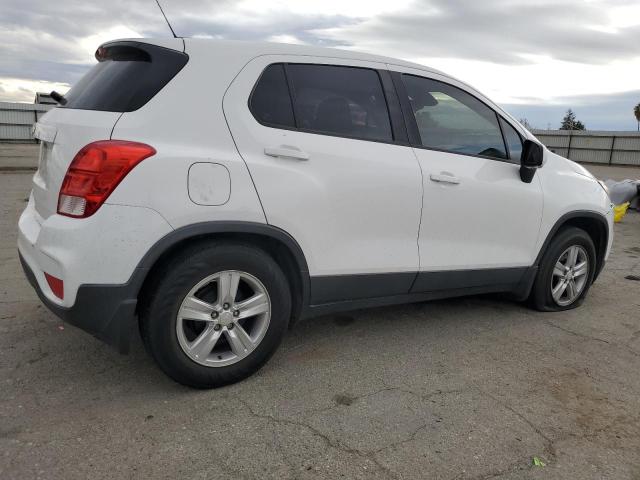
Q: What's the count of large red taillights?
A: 1